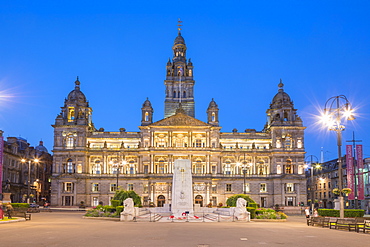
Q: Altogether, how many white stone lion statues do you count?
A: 2